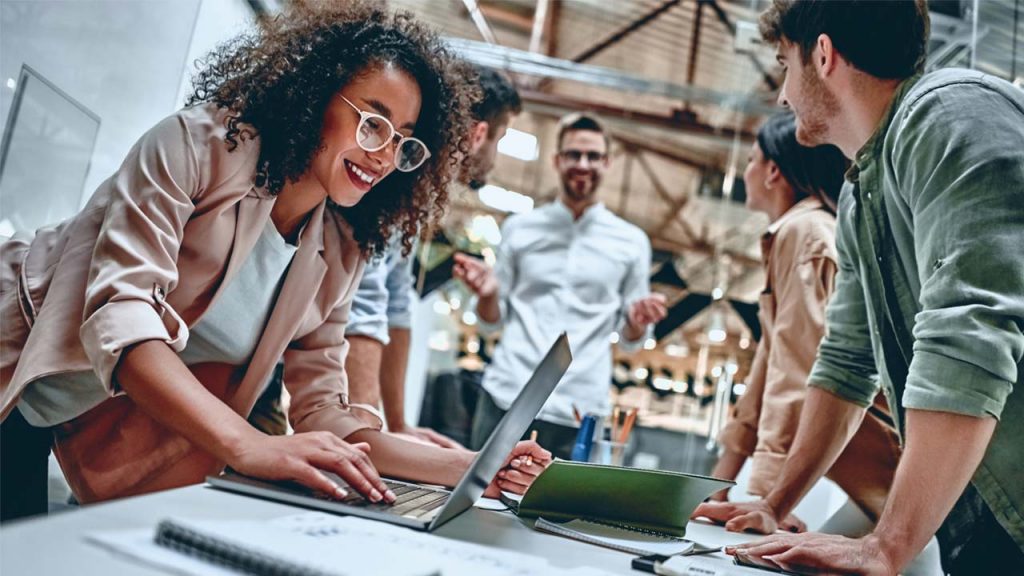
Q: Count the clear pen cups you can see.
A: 1